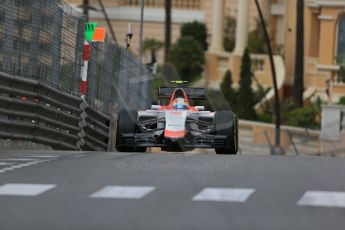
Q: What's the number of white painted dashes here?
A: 4